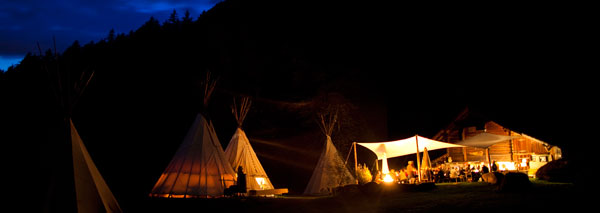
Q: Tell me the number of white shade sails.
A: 2